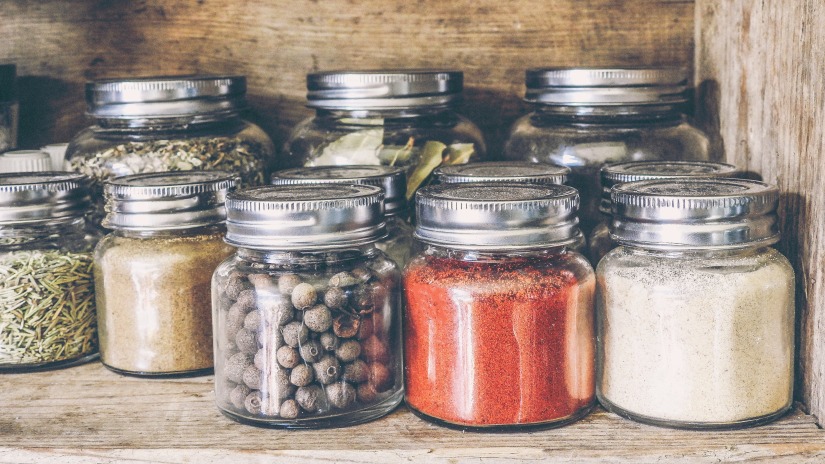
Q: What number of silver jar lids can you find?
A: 11